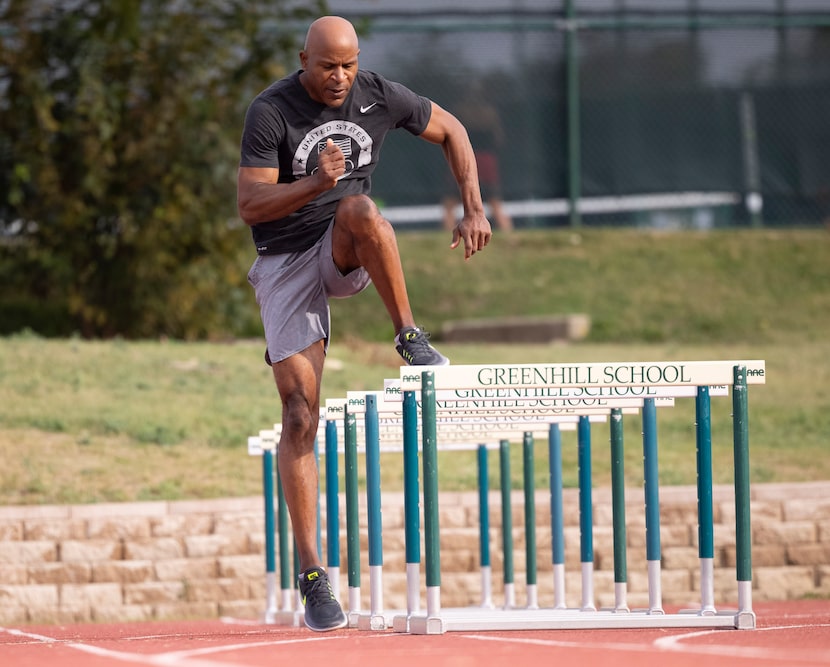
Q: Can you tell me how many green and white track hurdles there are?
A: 4